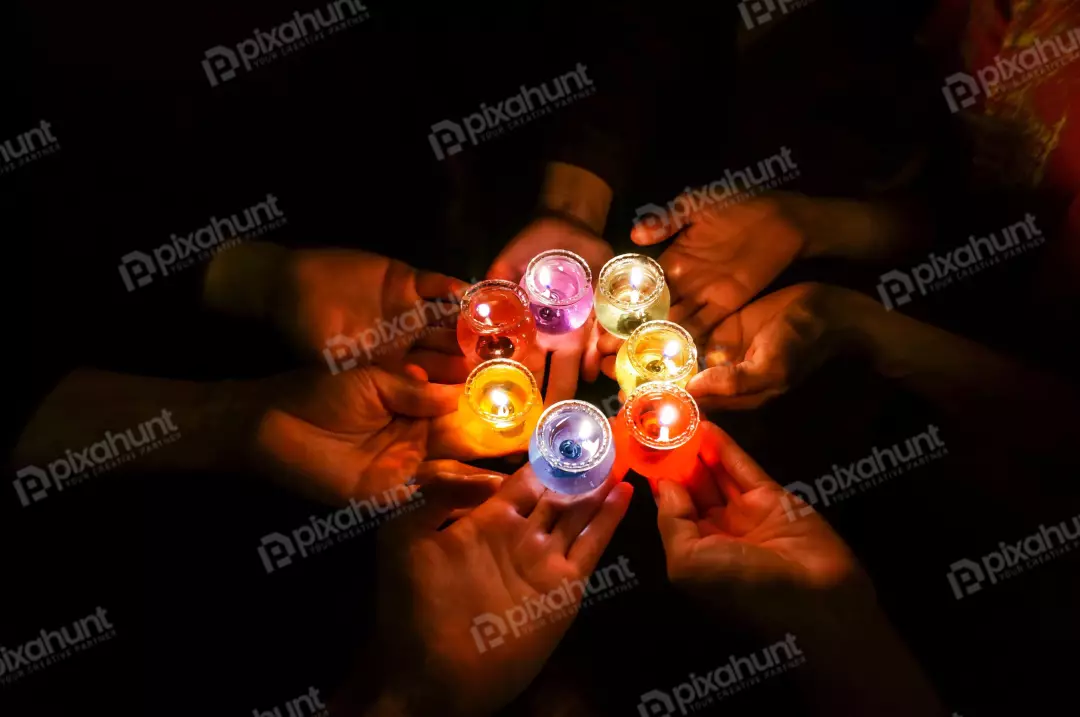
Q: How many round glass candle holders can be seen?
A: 7